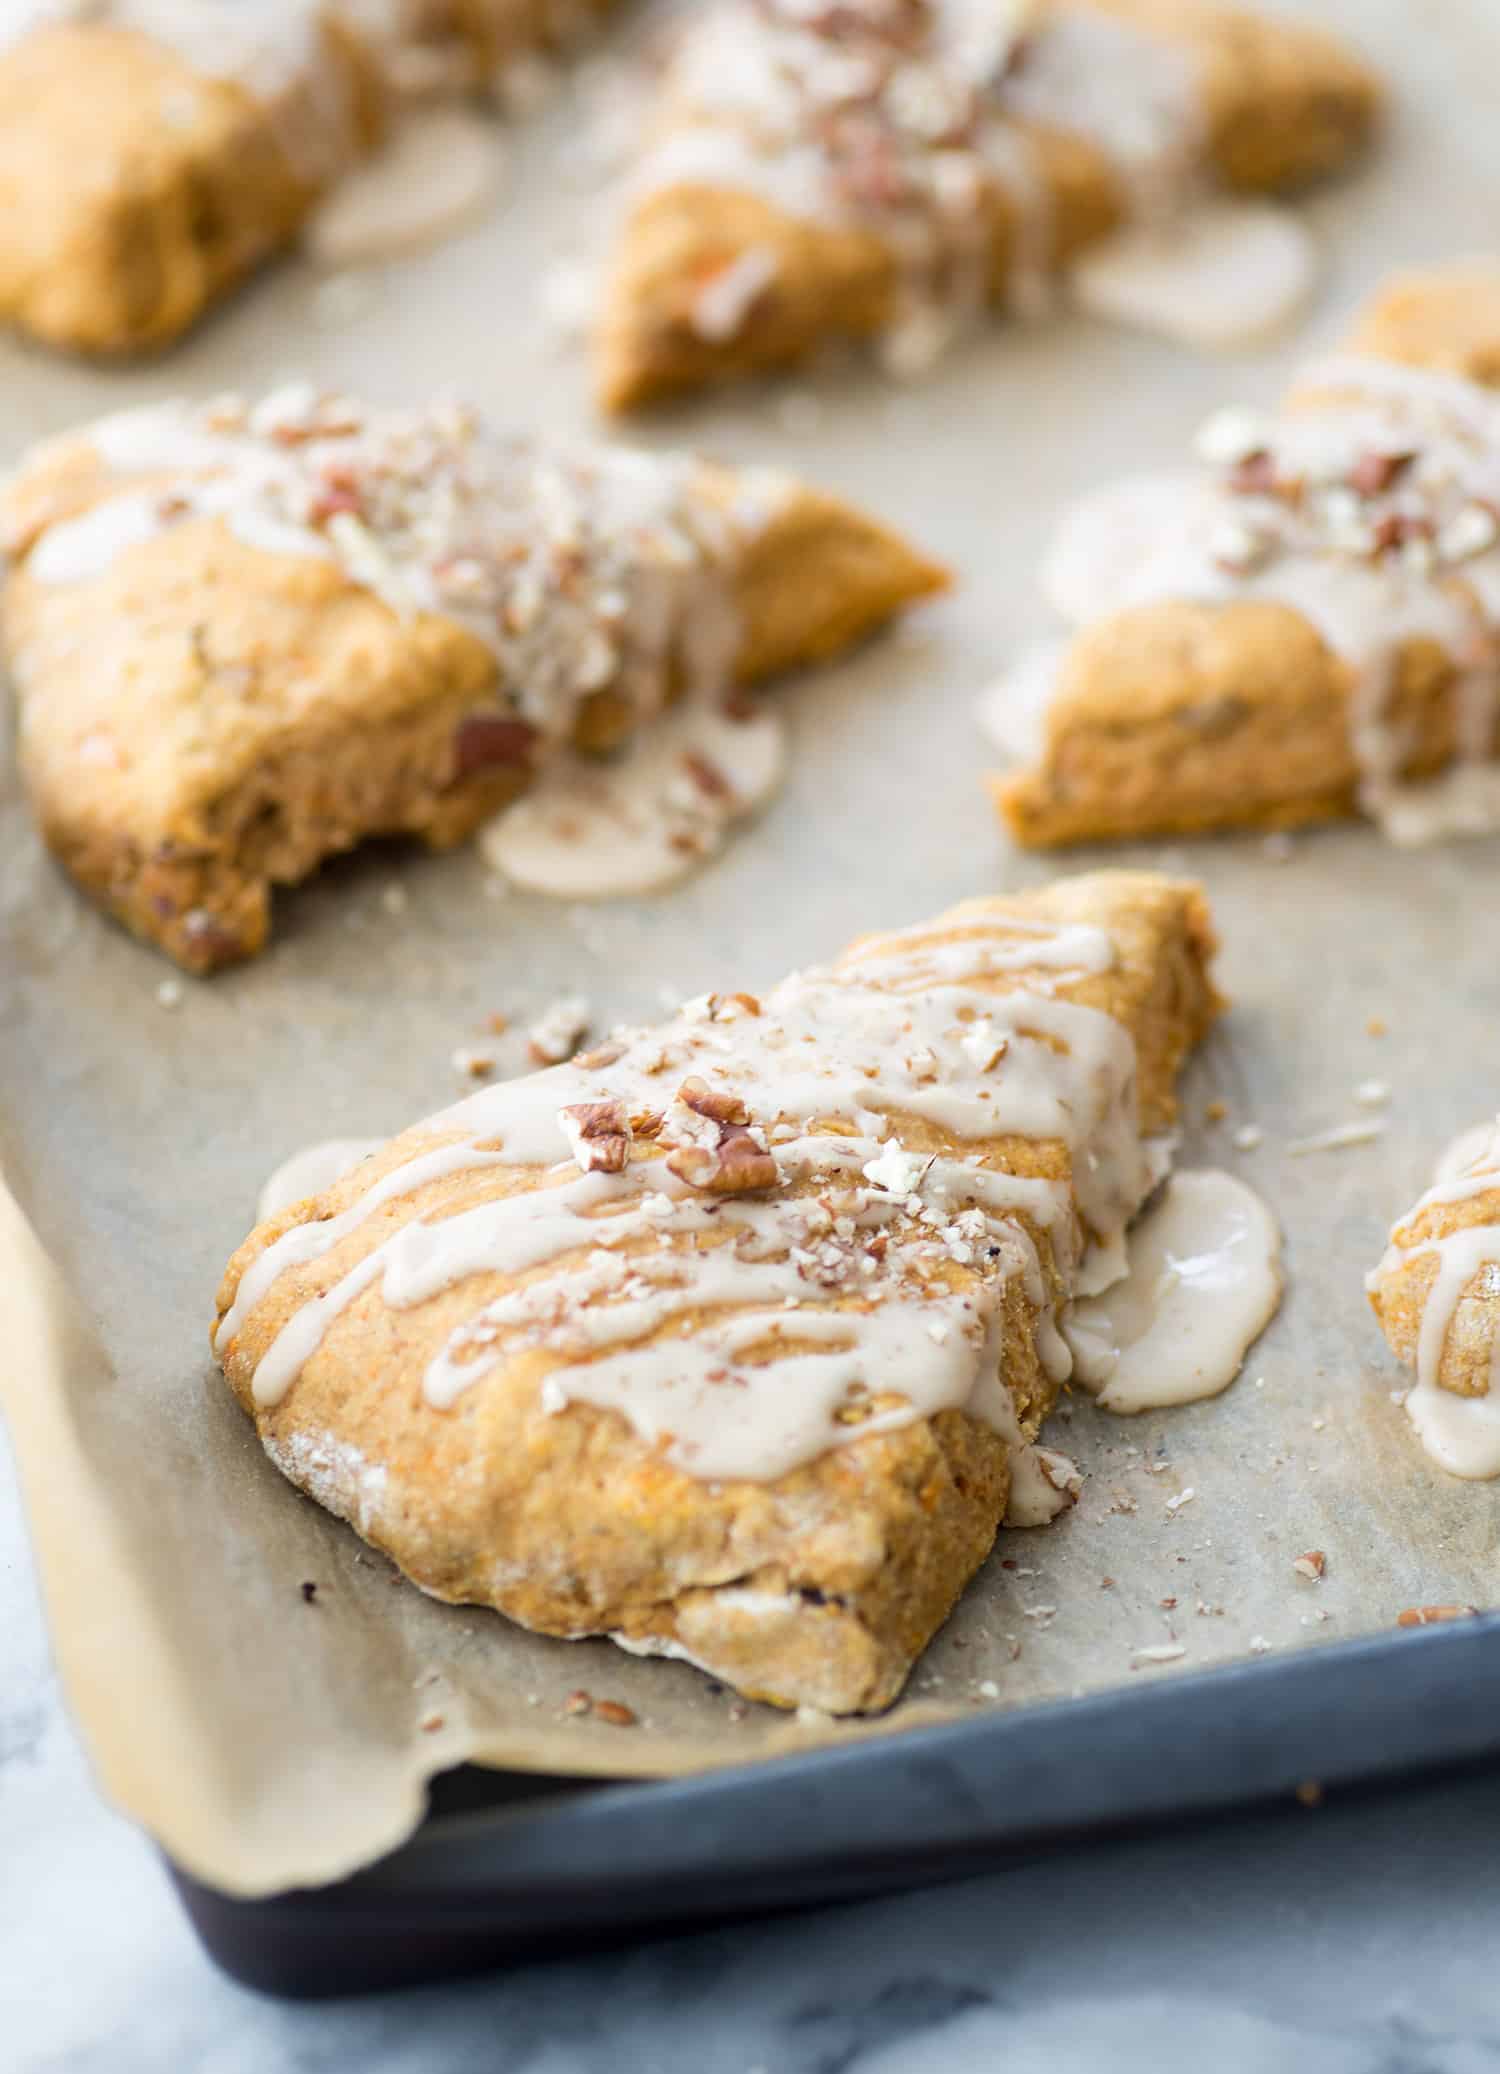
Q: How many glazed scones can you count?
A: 6